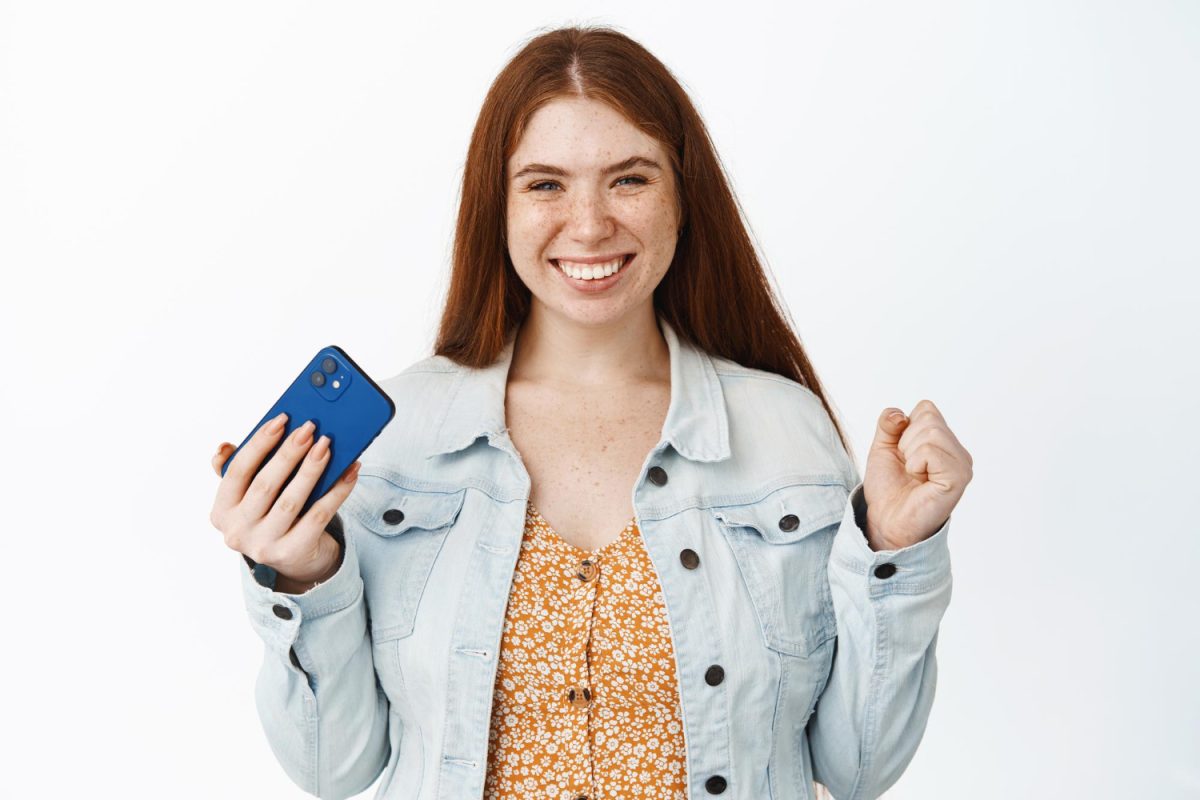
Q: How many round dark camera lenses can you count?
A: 2